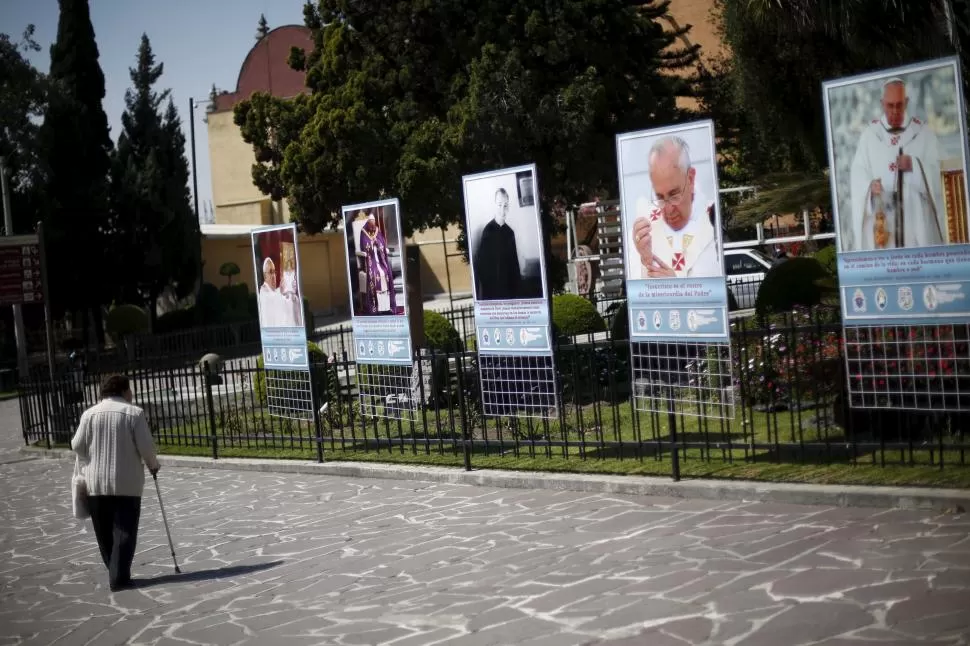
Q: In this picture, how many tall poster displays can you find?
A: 5